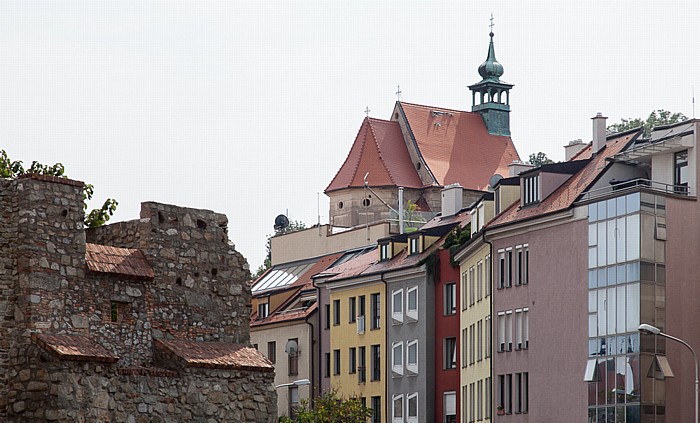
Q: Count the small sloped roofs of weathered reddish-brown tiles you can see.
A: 3